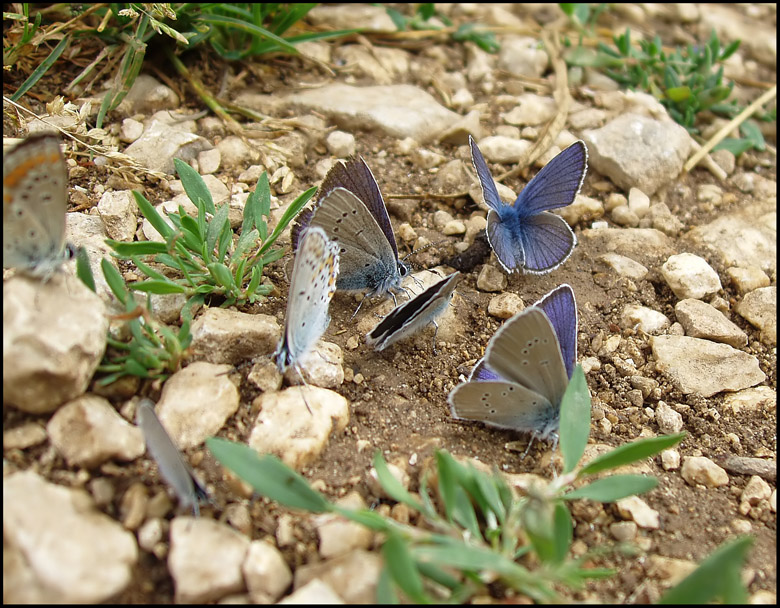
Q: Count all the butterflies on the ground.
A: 7